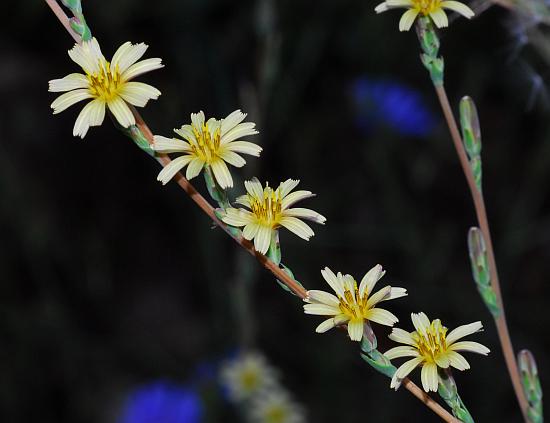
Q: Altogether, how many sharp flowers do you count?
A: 6